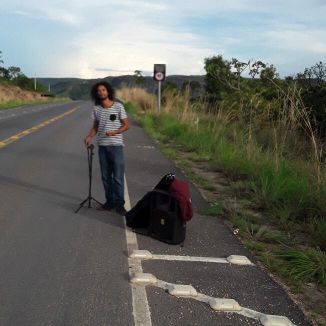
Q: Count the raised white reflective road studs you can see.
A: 6